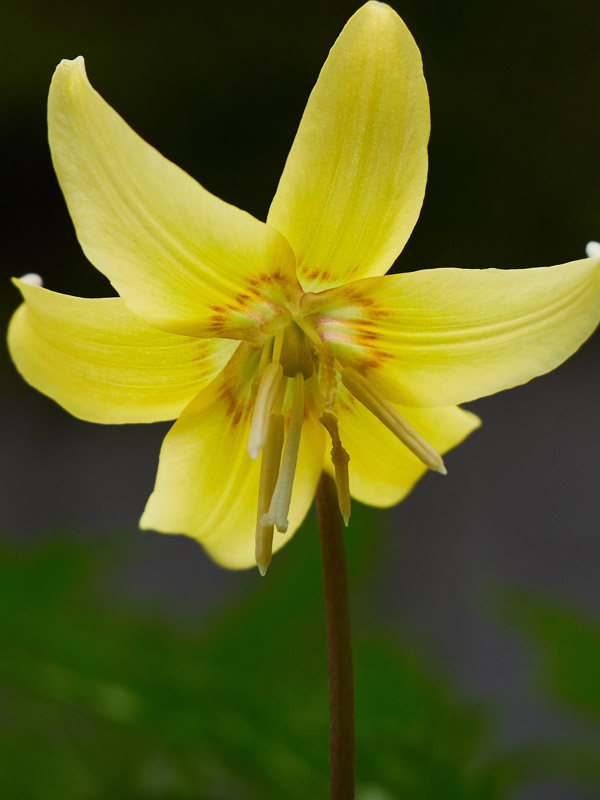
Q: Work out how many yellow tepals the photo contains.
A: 6